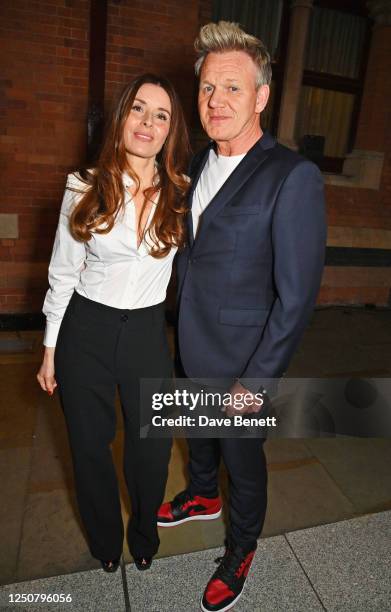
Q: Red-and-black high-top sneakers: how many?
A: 2